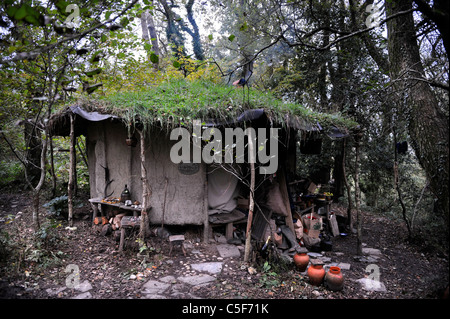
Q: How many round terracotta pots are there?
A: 3